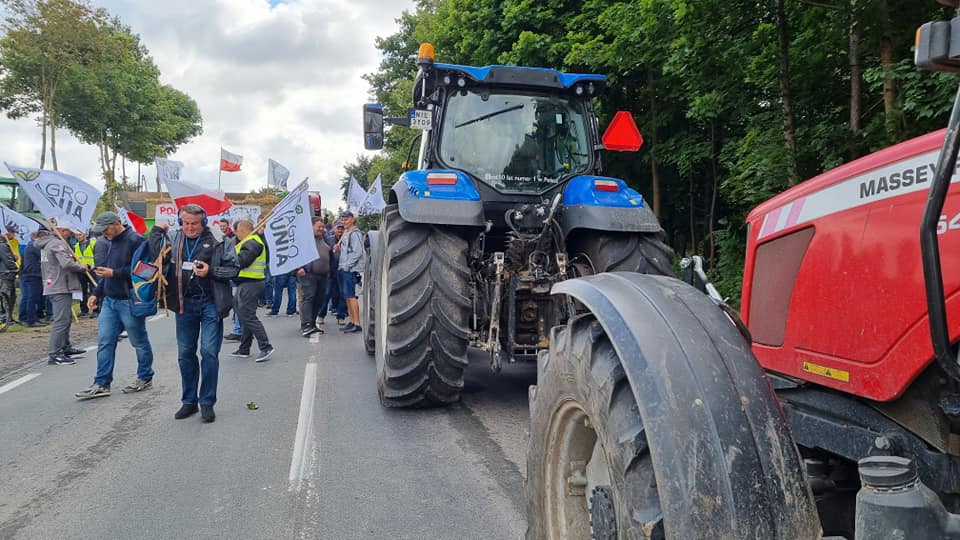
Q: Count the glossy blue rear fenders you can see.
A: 2